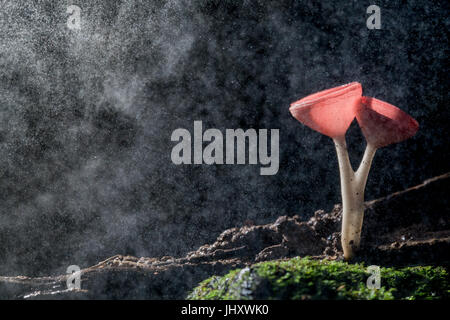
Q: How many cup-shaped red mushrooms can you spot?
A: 2